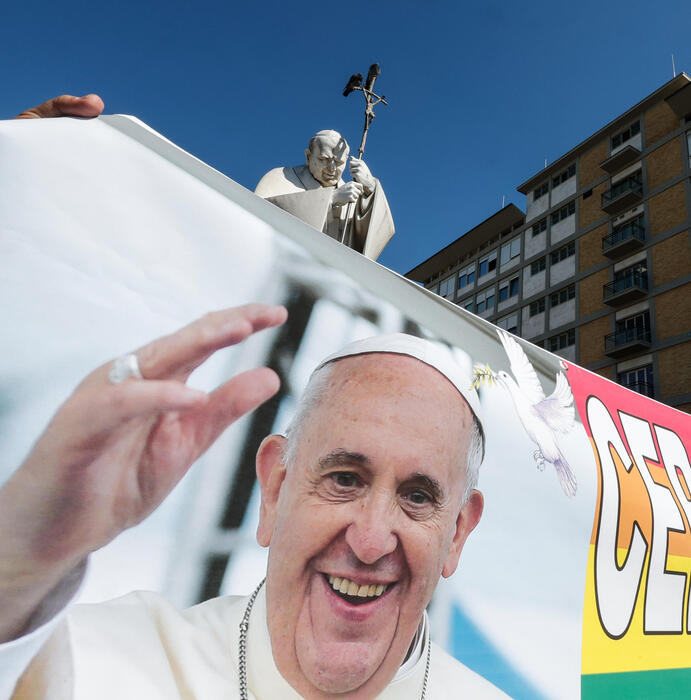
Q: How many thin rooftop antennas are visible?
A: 3